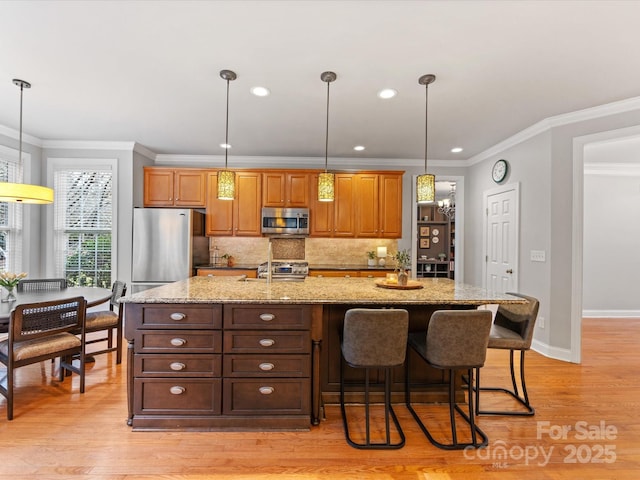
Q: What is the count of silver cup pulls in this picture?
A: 8